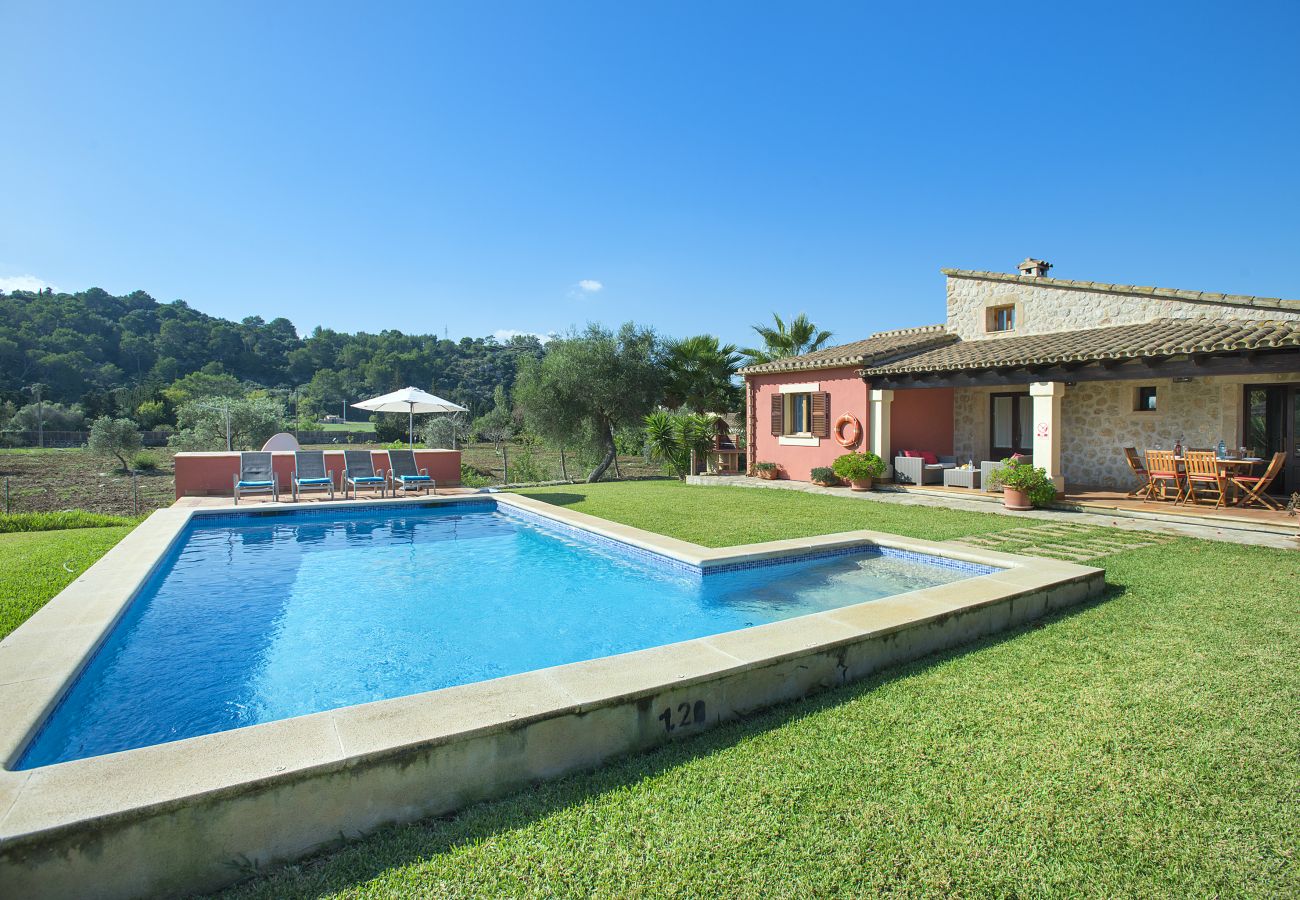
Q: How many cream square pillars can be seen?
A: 2